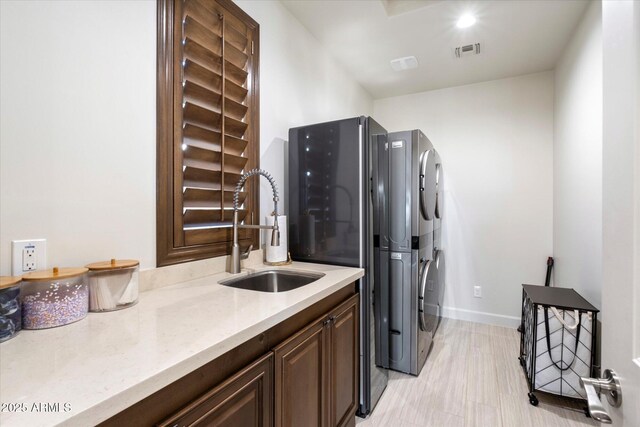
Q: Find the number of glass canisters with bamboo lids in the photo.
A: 3